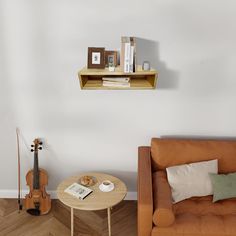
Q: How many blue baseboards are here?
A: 0